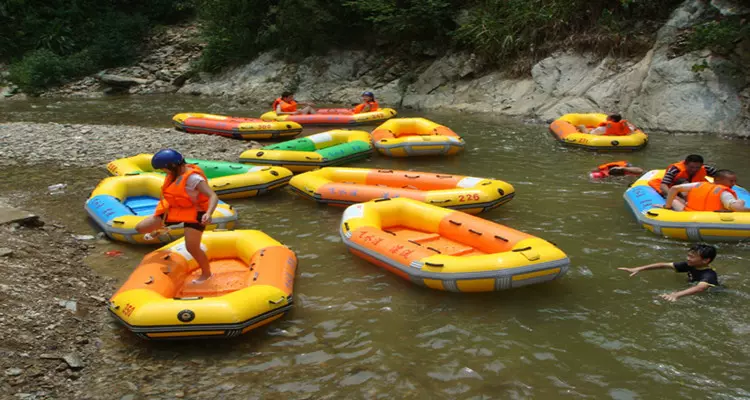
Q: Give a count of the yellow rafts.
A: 11